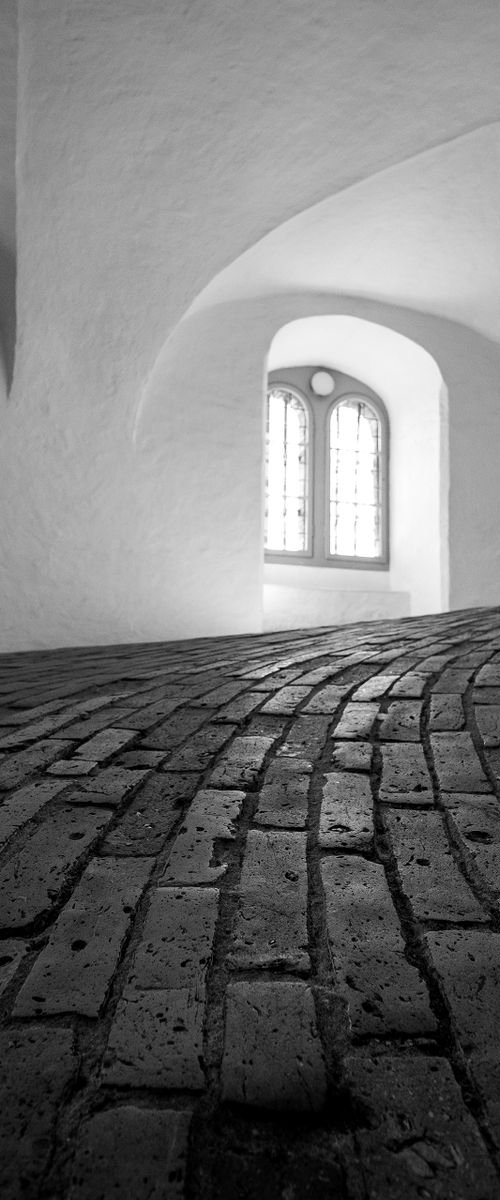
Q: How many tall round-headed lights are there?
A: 2